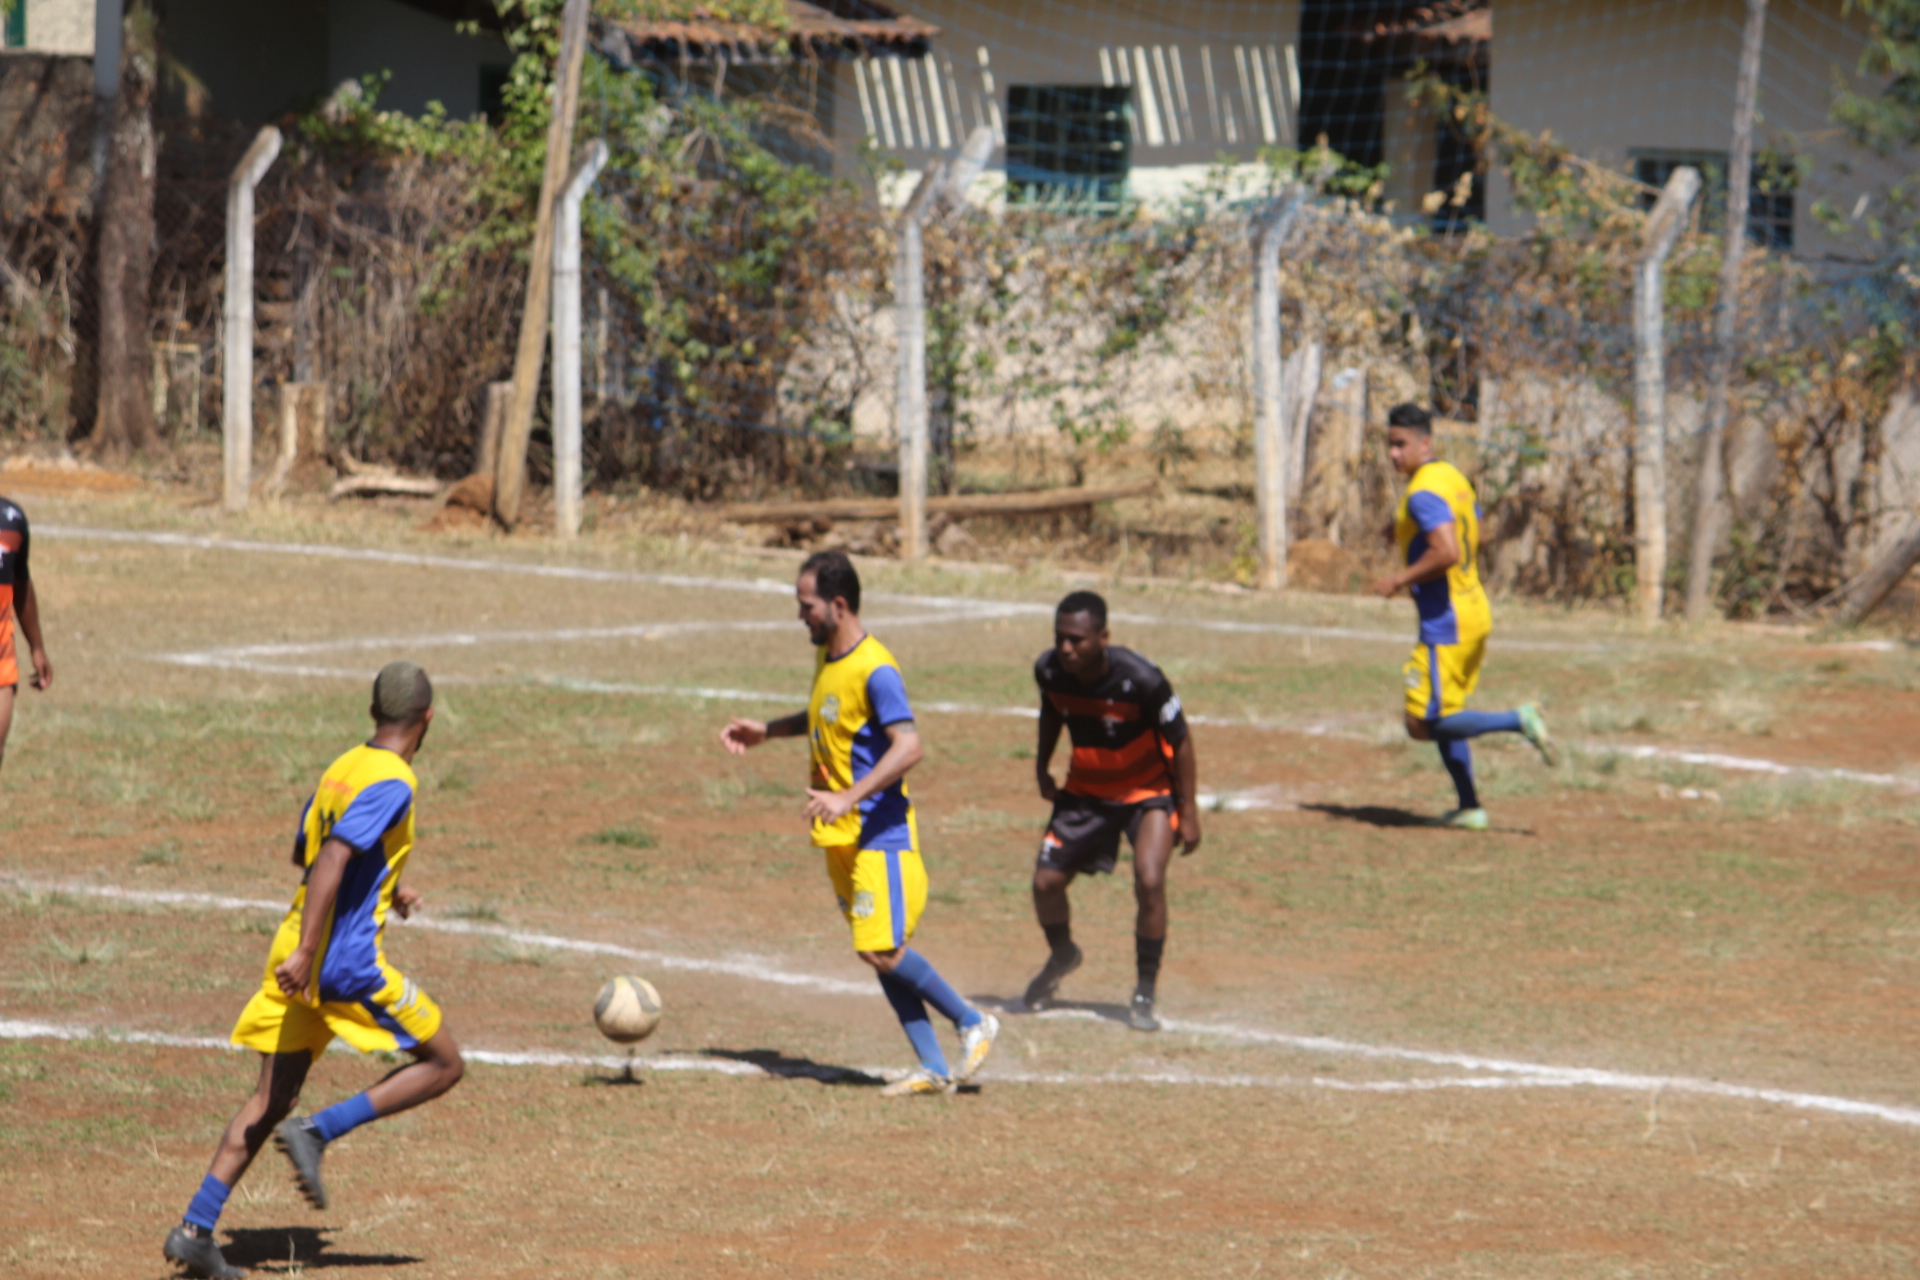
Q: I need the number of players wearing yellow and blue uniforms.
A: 3